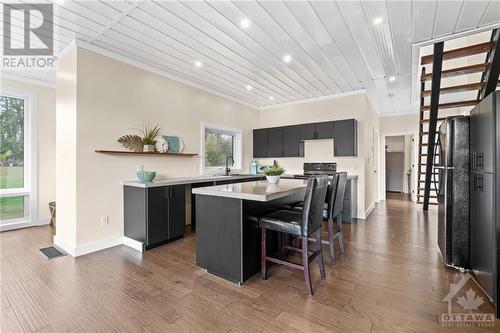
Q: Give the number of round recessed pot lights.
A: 7